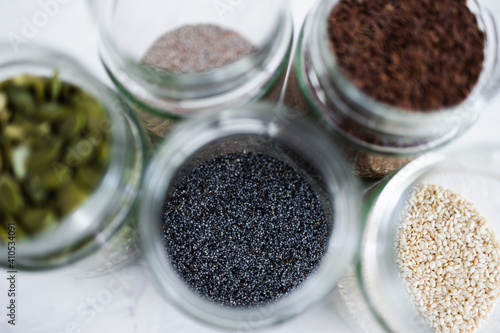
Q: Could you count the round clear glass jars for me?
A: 5